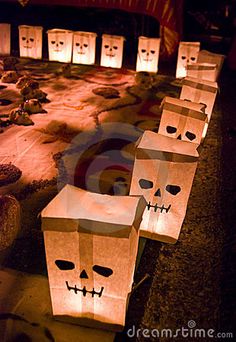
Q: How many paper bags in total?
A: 13